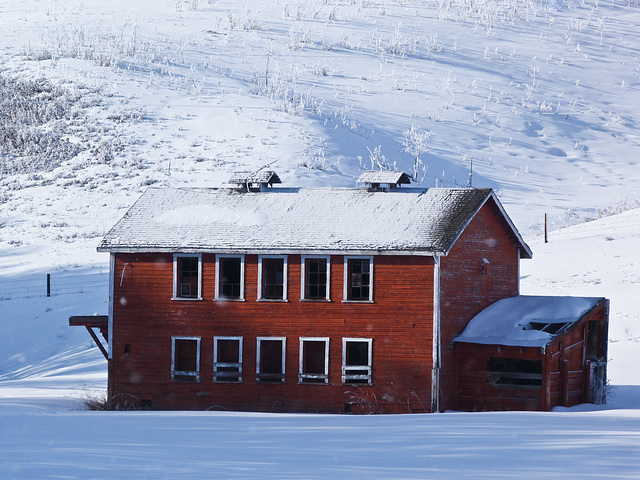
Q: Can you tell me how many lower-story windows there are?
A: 5